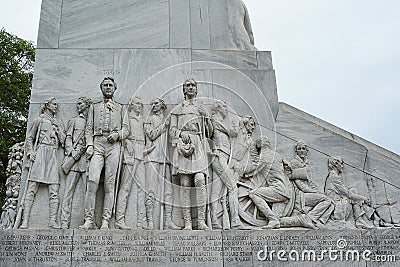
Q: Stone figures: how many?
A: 11